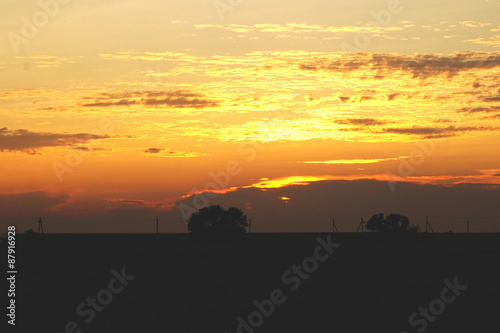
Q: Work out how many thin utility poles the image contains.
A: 7